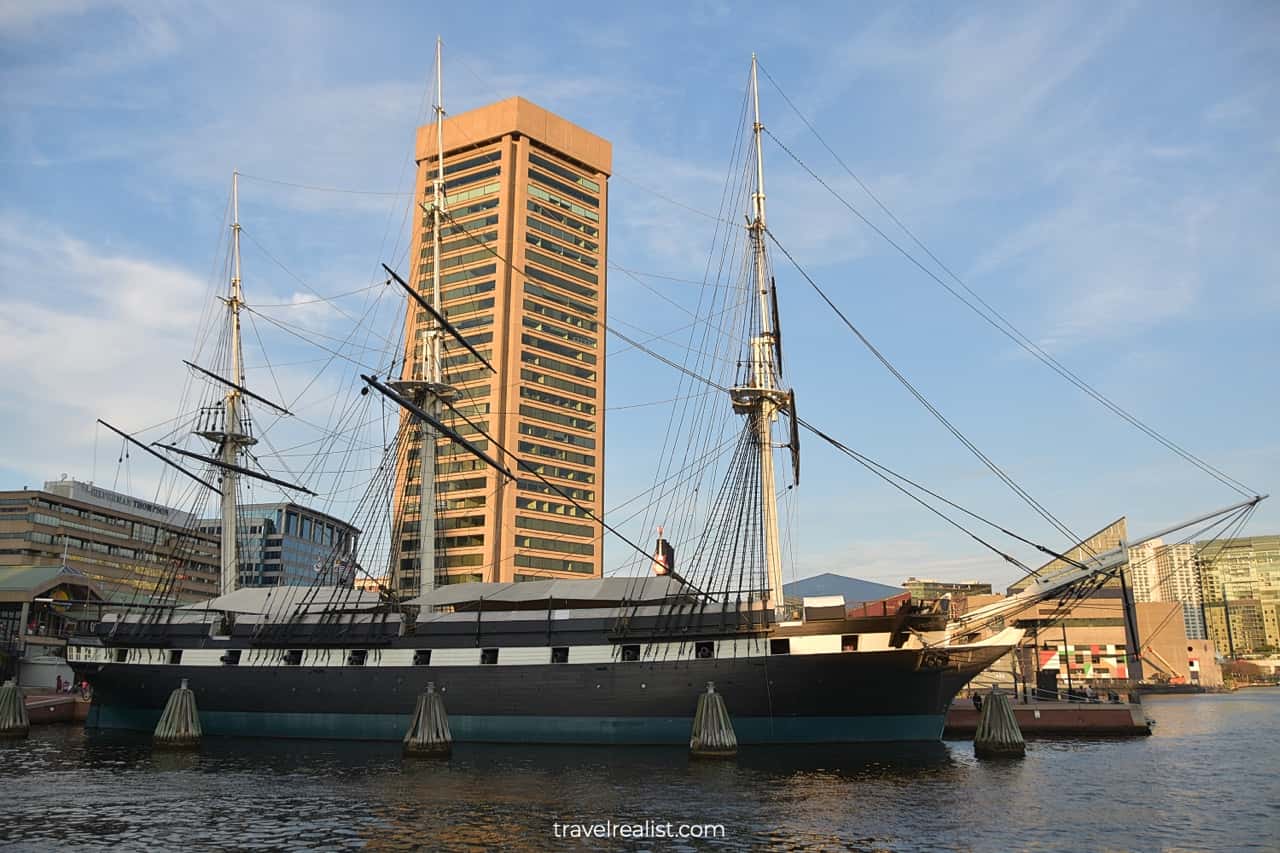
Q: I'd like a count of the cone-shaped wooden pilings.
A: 5